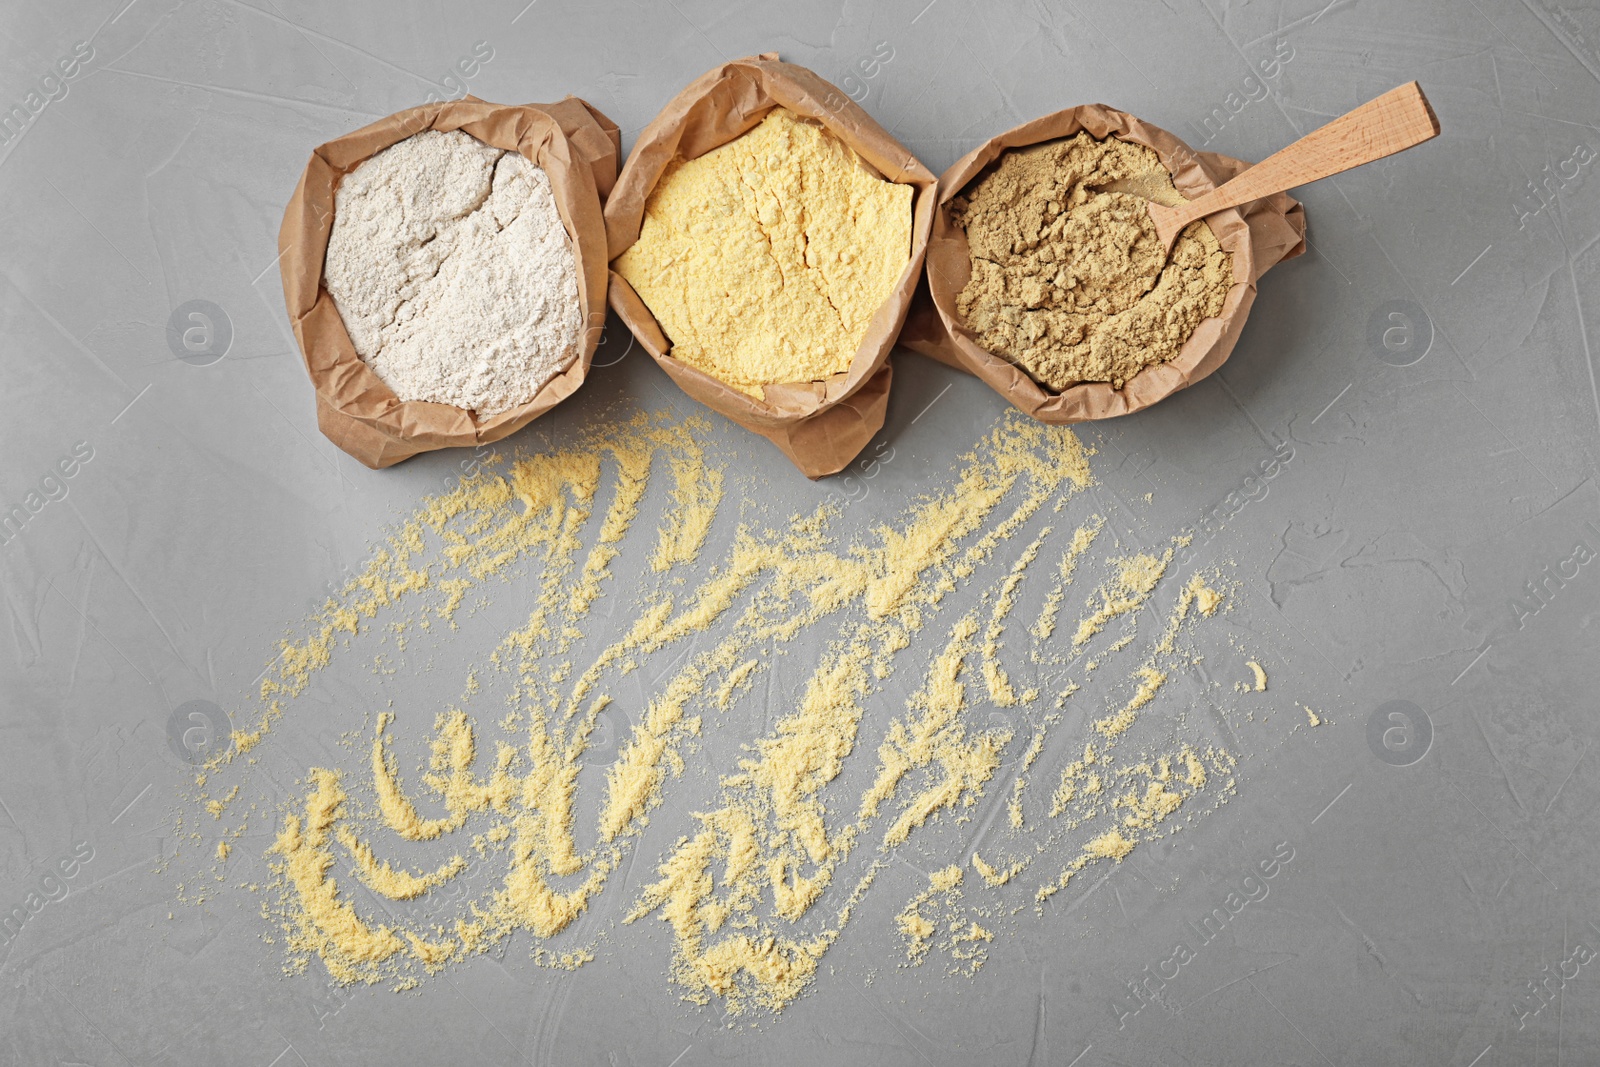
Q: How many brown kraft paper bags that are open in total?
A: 3